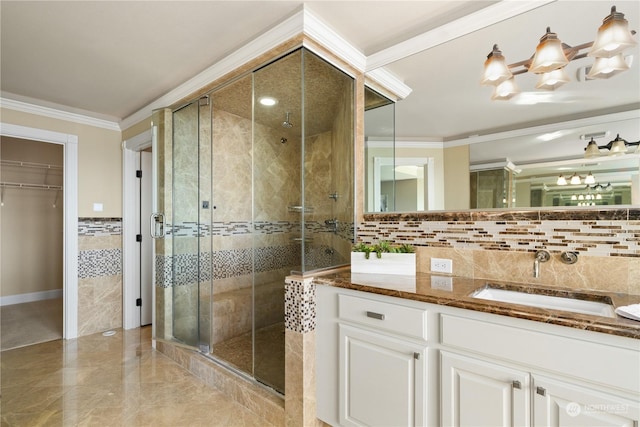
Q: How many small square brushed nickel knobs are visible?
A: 3